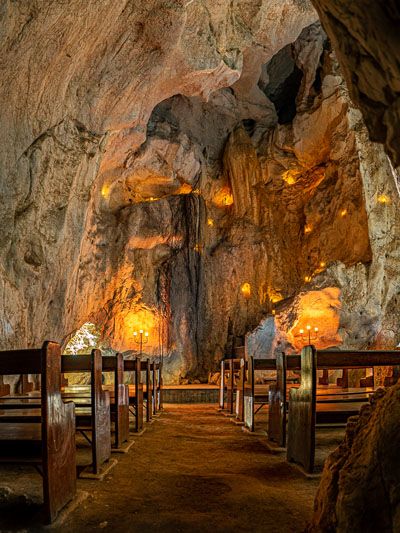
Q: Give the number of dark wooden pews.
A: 13